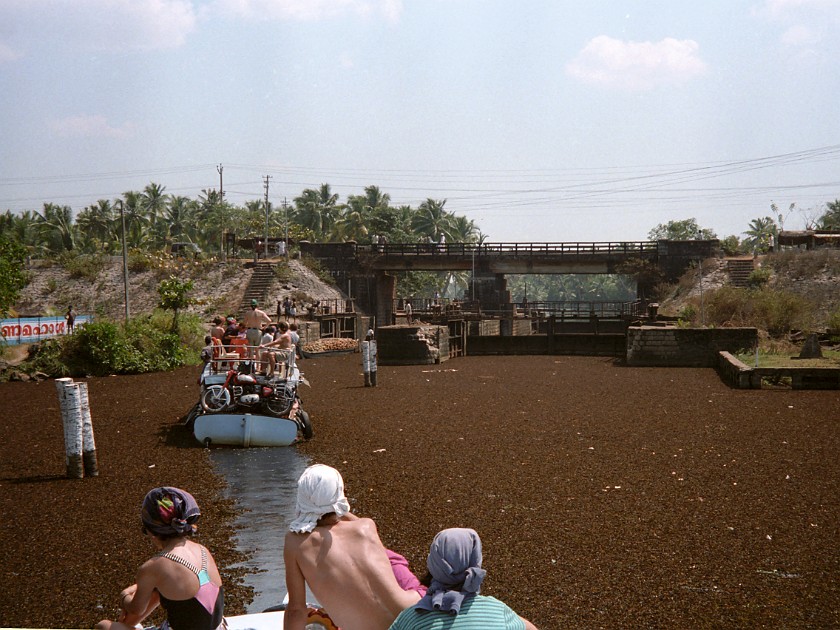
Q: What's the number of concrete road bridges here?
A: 1